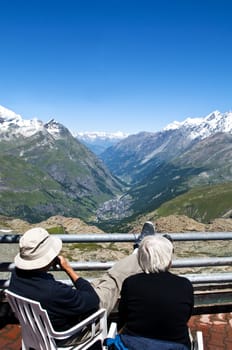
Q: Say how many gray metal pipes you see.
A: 3